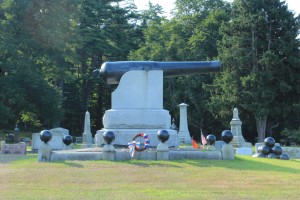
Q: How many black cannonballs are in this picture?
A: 12